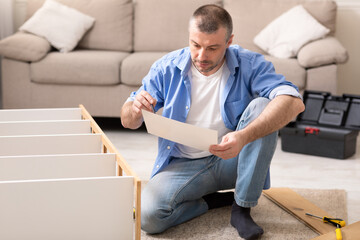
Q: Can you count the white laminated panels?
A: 5